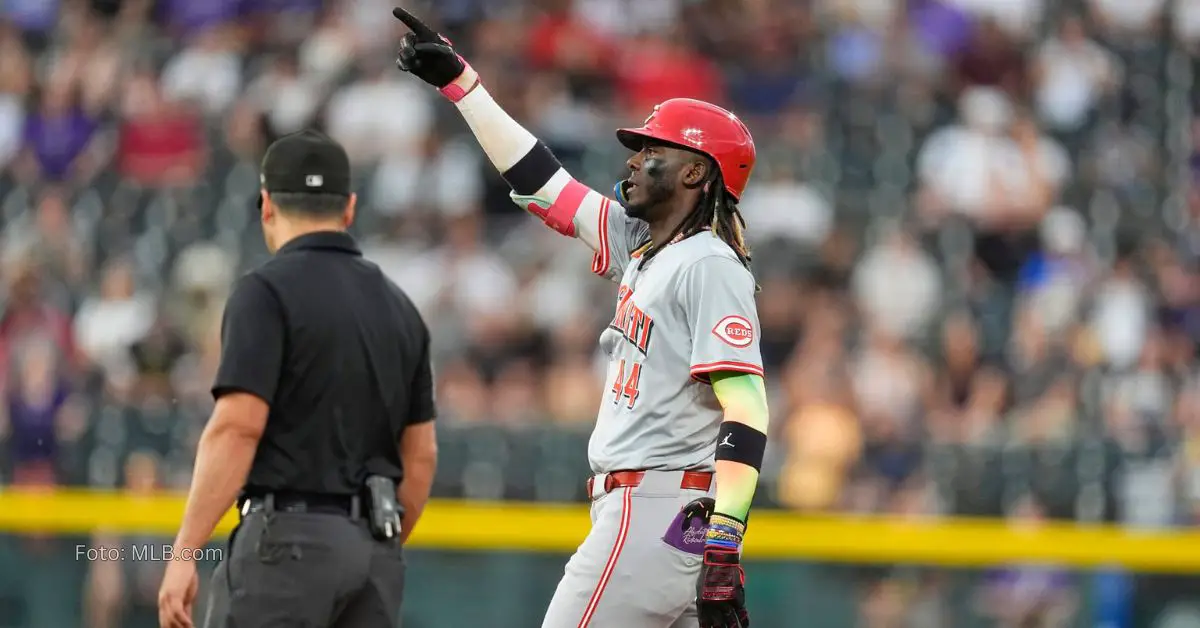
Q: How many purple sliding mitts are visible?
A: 1